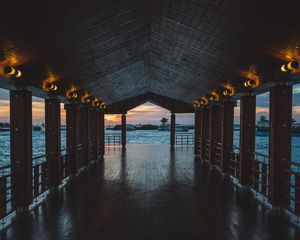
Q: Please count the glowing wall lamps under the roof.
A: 12